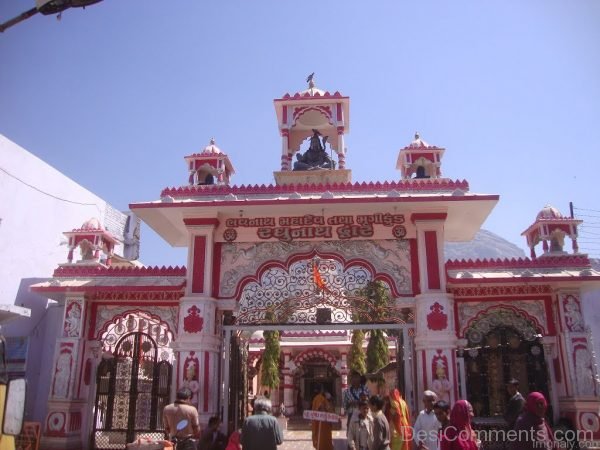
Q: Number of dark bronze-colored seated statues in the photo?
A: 1